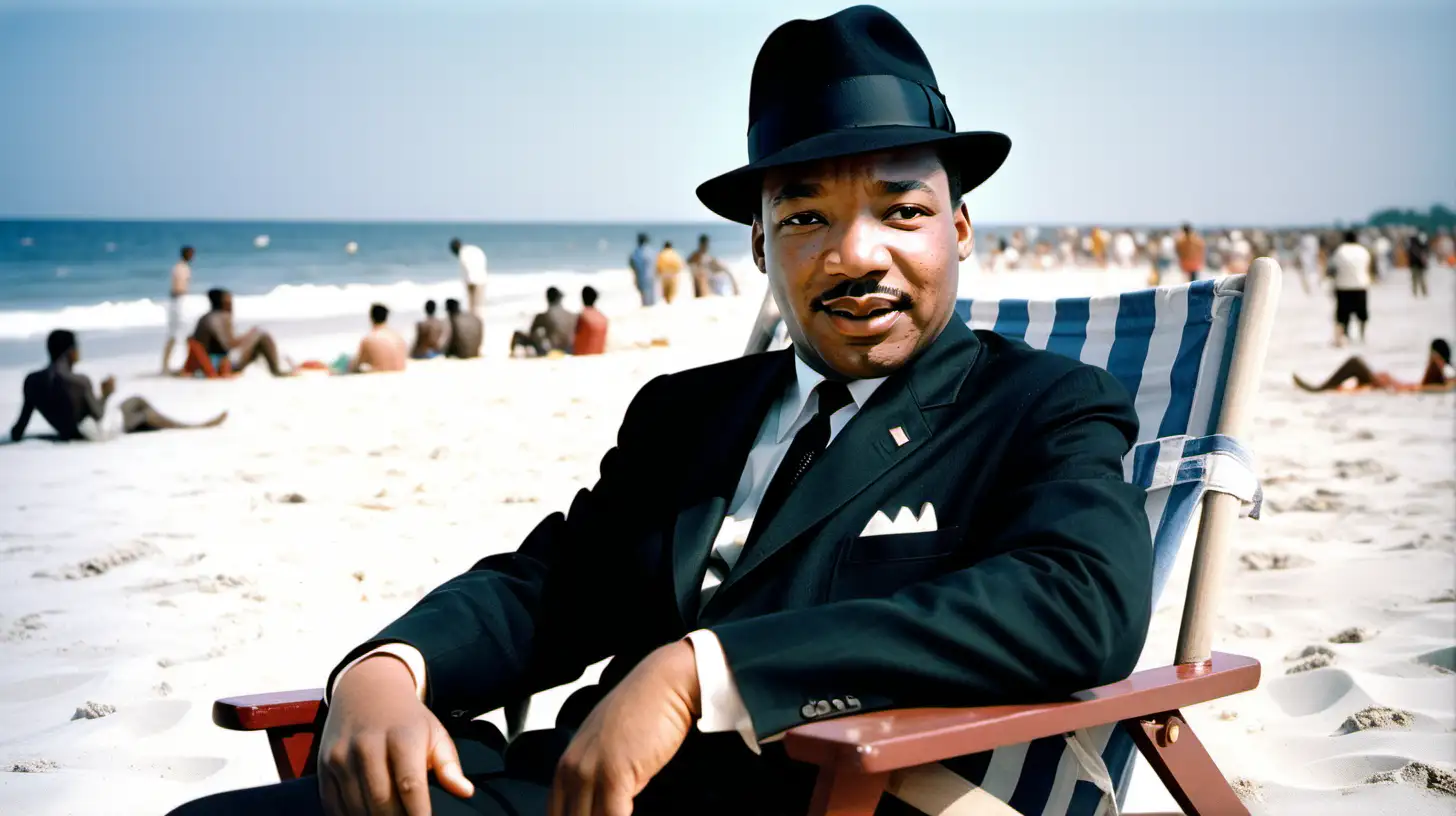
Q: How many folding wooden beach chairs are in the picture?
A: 1